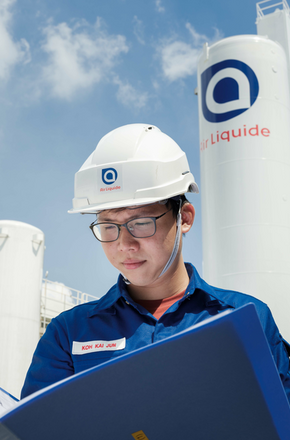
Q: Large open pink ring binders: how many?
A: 0